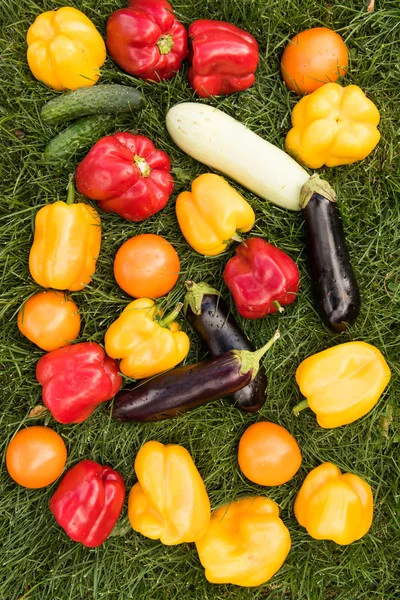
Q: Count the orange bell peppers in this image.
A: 0